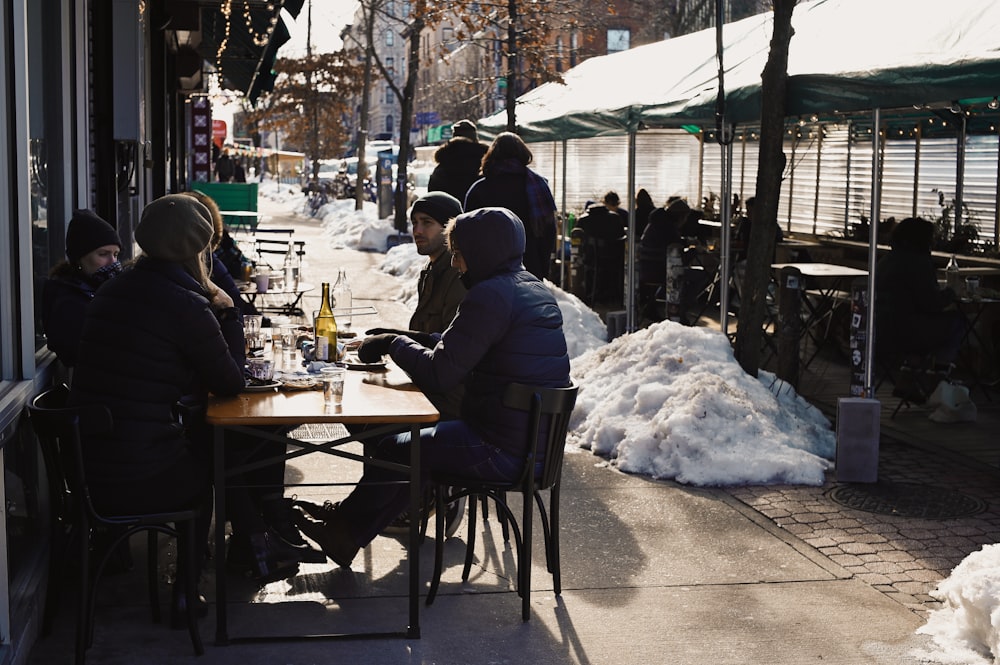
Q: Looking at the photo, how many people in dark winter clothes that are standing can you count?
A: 2